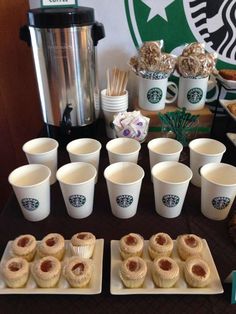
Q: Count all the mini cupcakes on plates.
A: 12